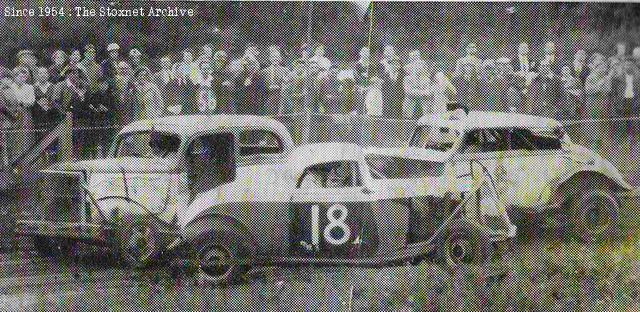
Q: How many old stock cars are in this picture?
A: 3